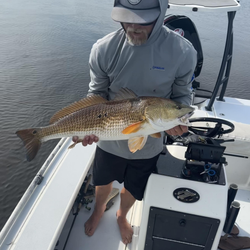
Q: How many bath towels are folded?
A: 0